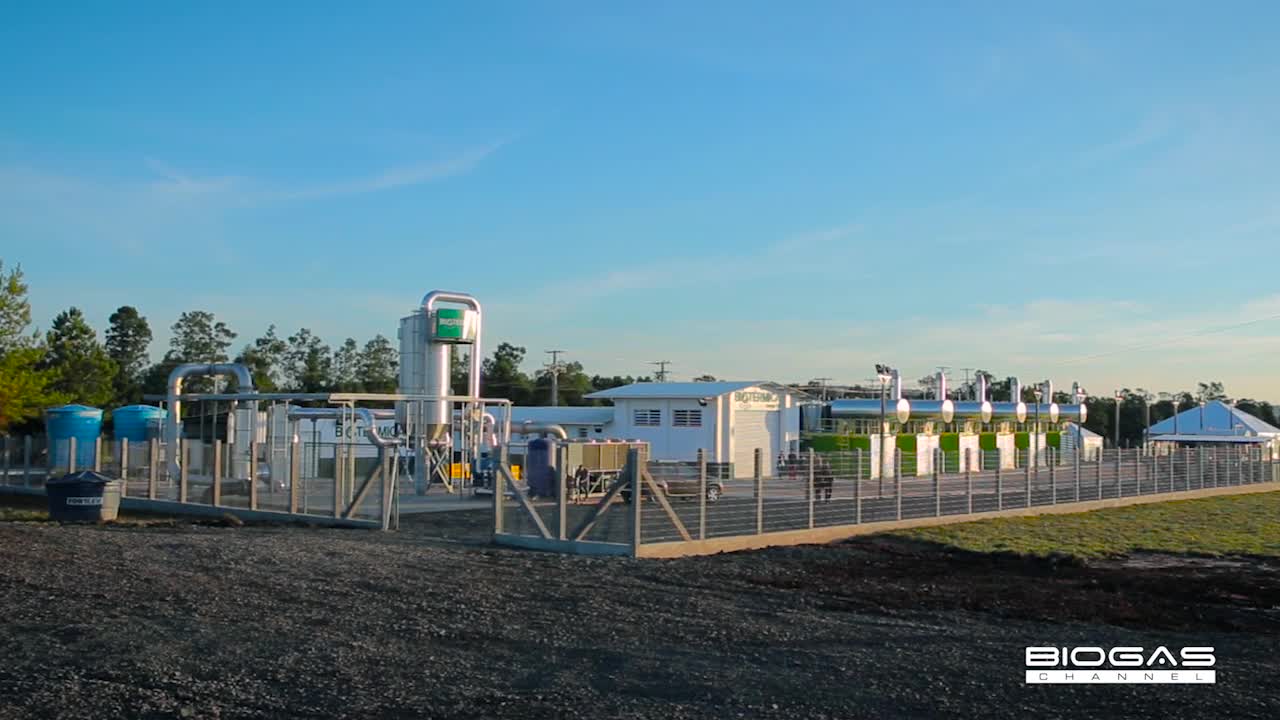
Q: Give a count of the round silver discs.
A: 6